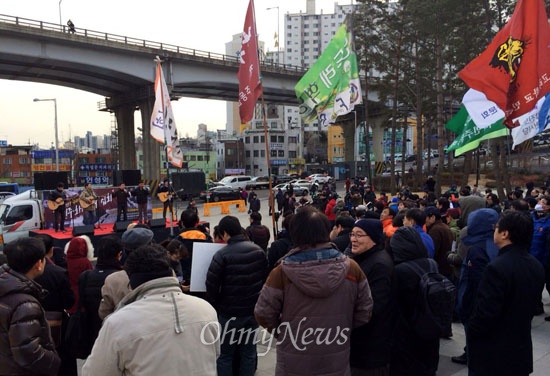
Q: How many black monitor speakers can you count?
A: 3